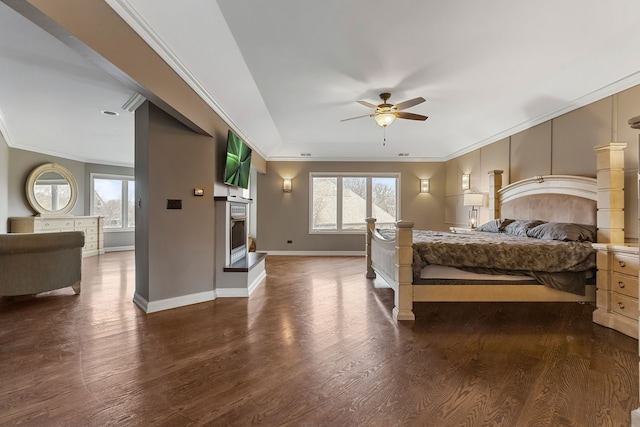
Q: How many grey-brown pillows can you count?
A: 3